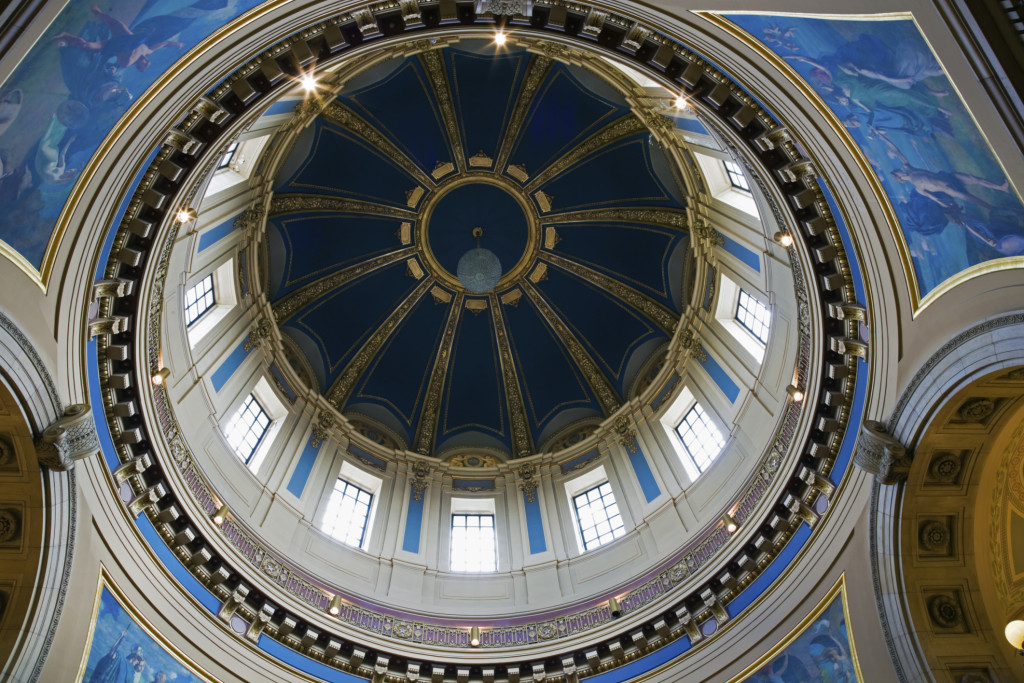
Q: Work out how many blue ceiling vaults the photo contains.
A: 12